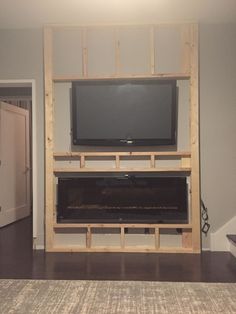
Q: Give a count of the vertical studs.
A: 11